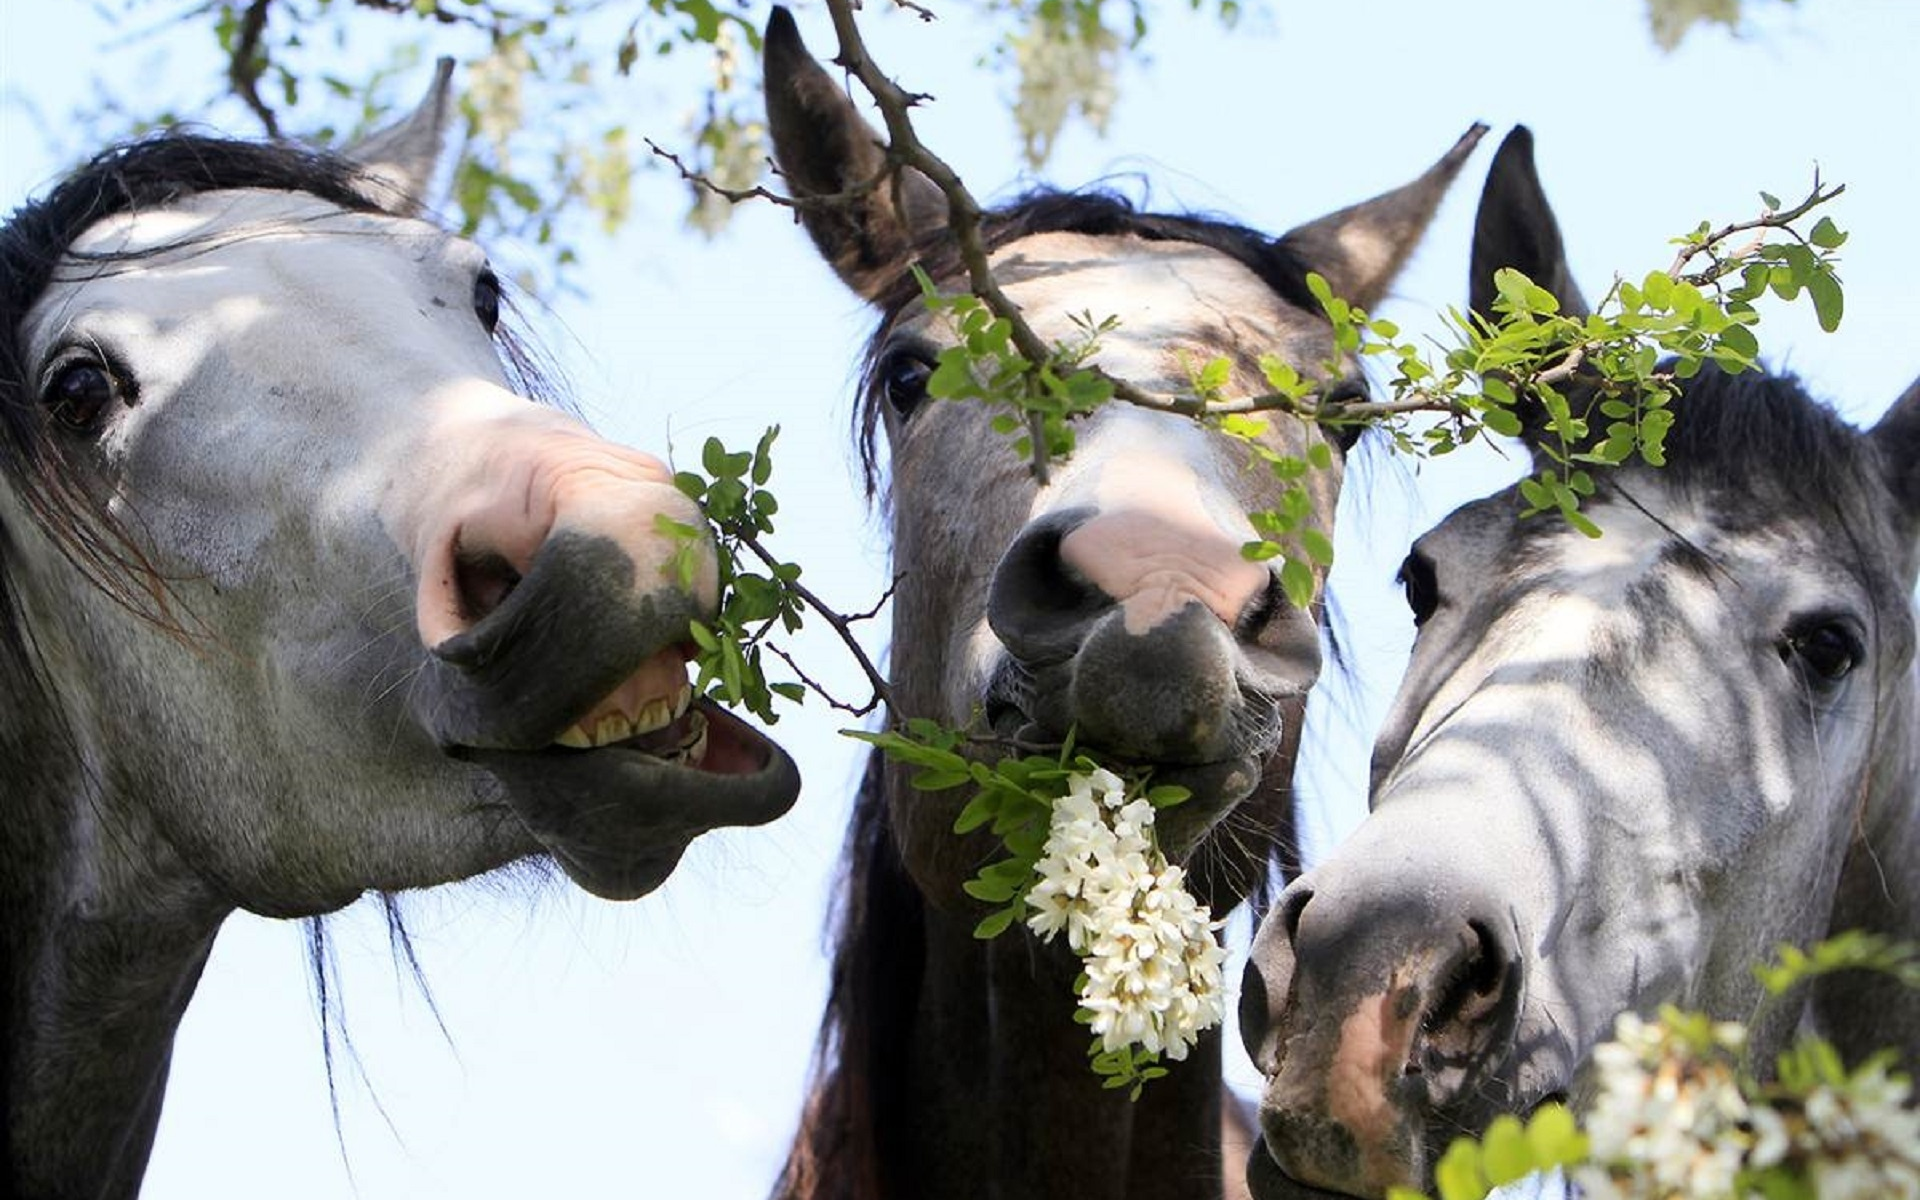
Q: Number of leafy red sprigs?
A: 0